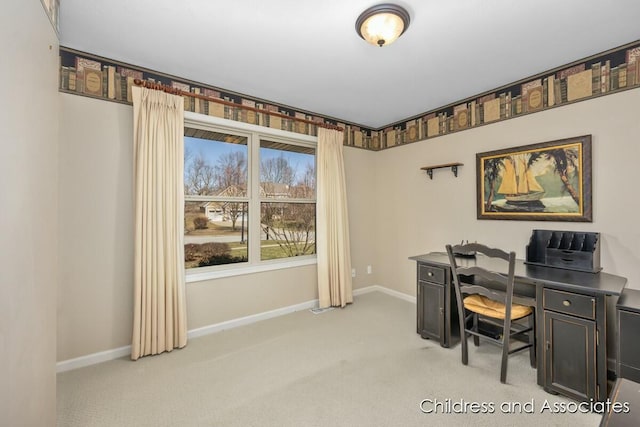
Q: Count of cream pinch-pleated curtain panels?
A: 2